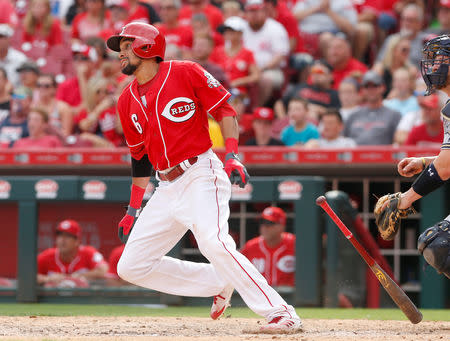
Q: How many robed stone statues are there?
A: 0